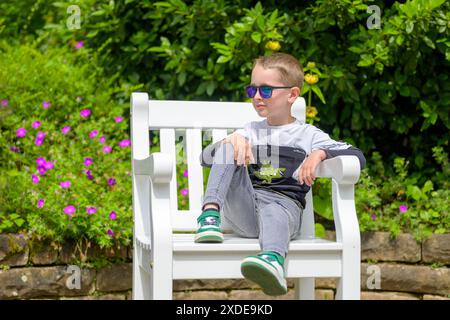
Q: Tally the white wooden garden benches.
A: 1